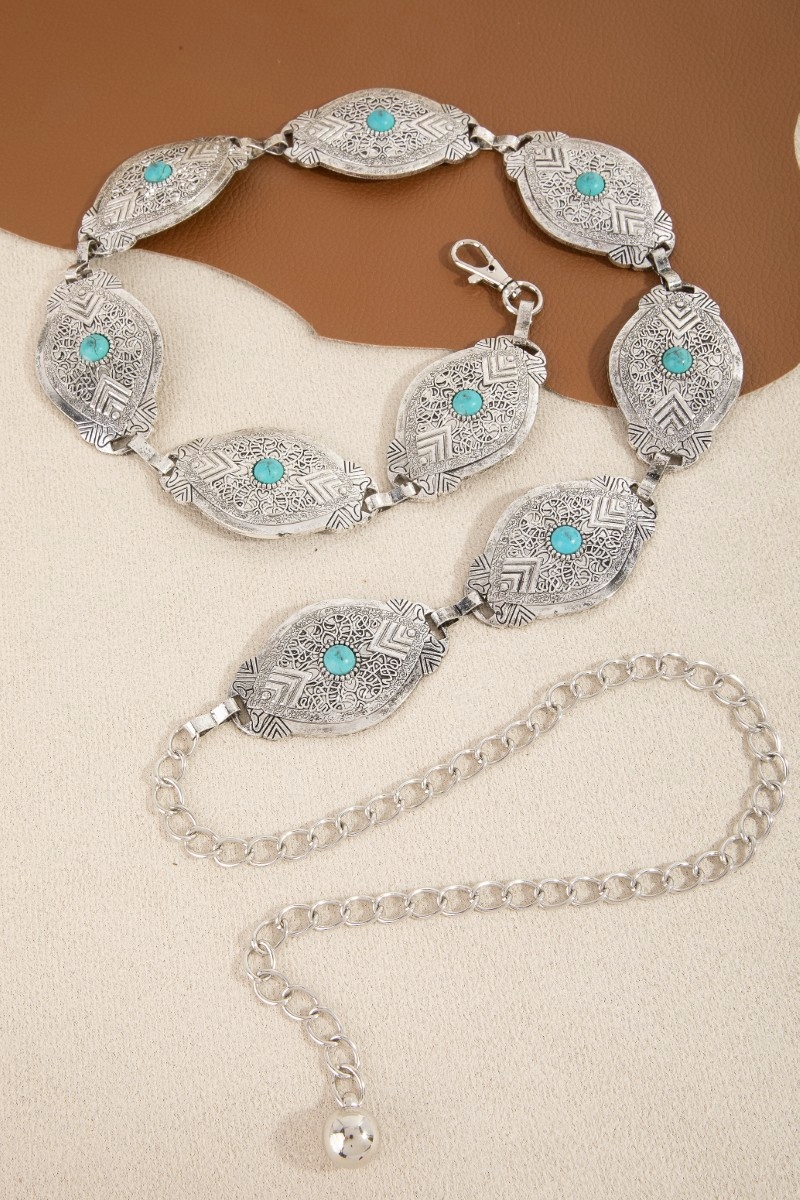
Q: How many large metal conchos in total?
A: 9